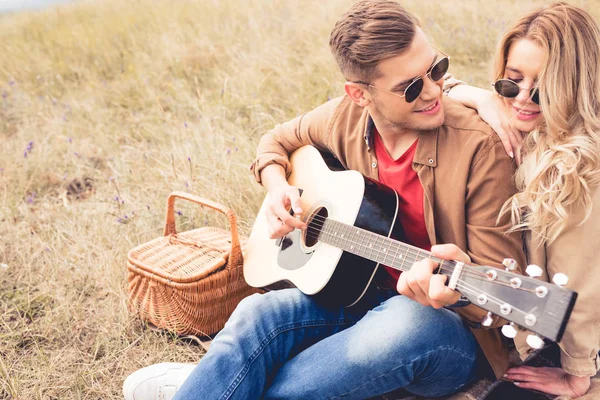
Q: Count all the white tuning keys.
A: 6